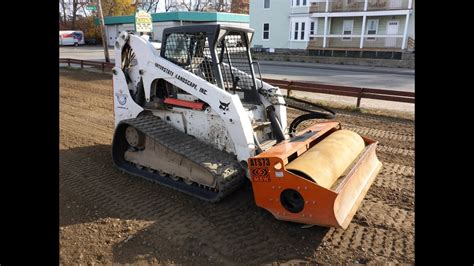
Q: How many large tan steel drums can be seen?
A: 1